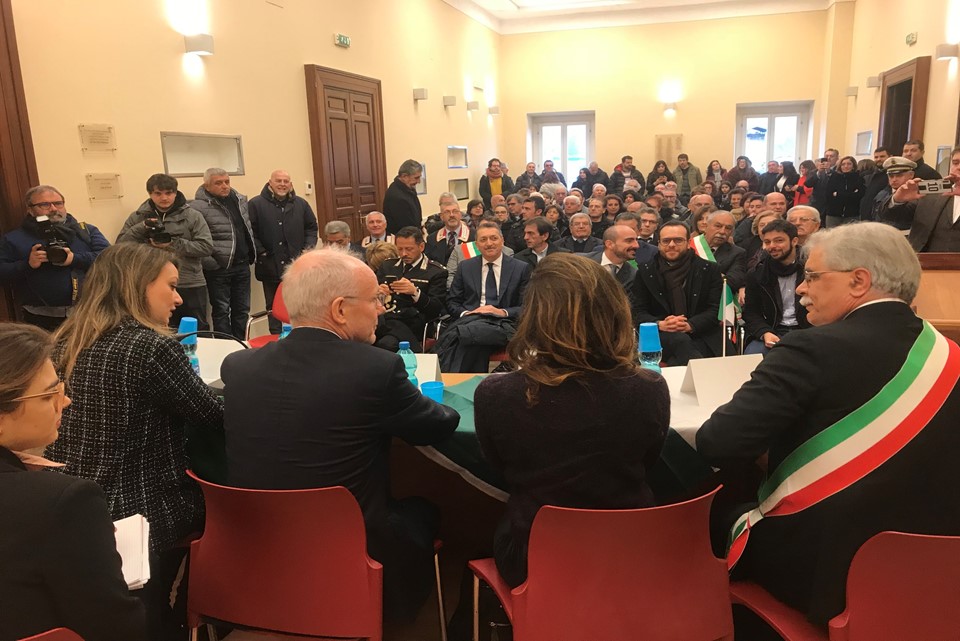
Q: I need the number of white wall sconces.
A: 9